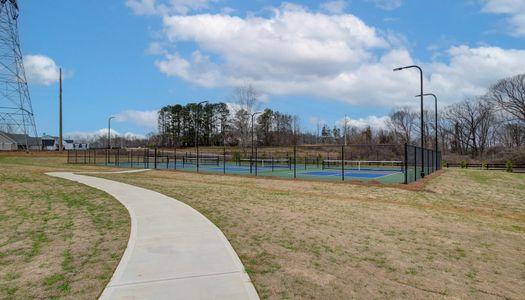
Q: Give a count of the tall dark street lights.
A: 5